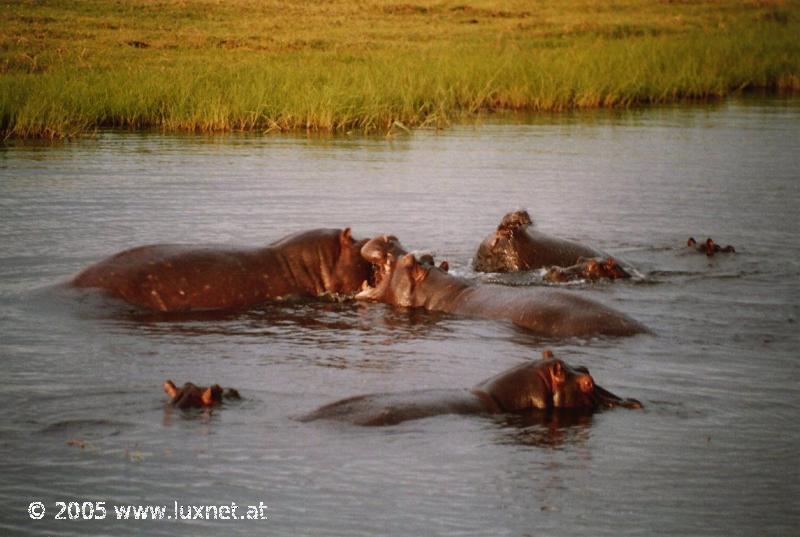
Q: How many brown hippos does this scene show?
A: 7